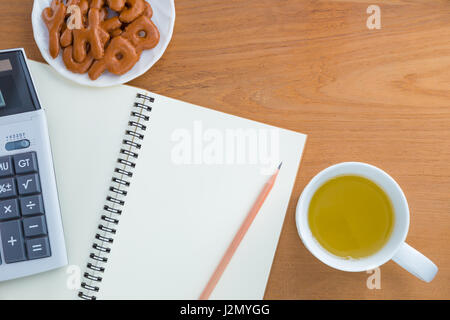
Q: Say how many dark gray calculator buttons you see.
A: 9